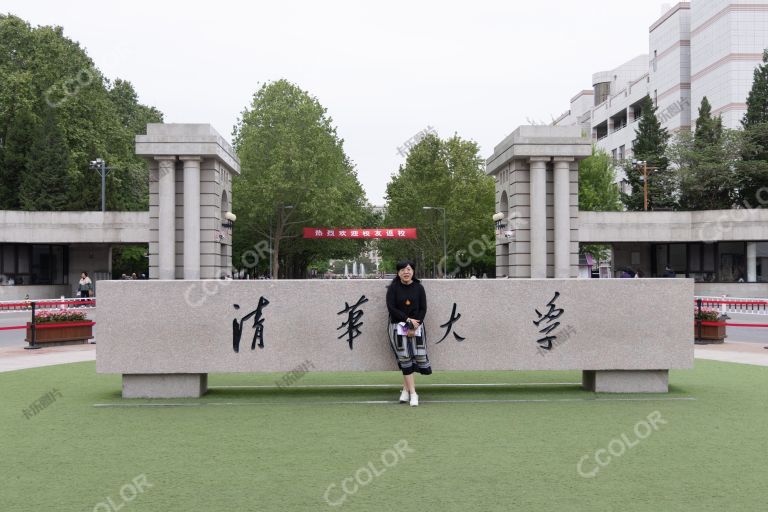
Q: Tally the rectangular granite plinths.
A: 2